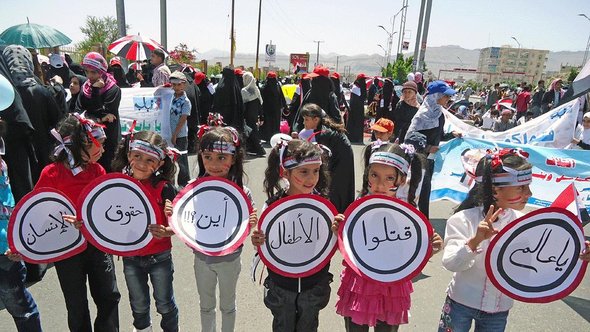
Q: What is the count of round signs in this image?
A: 6